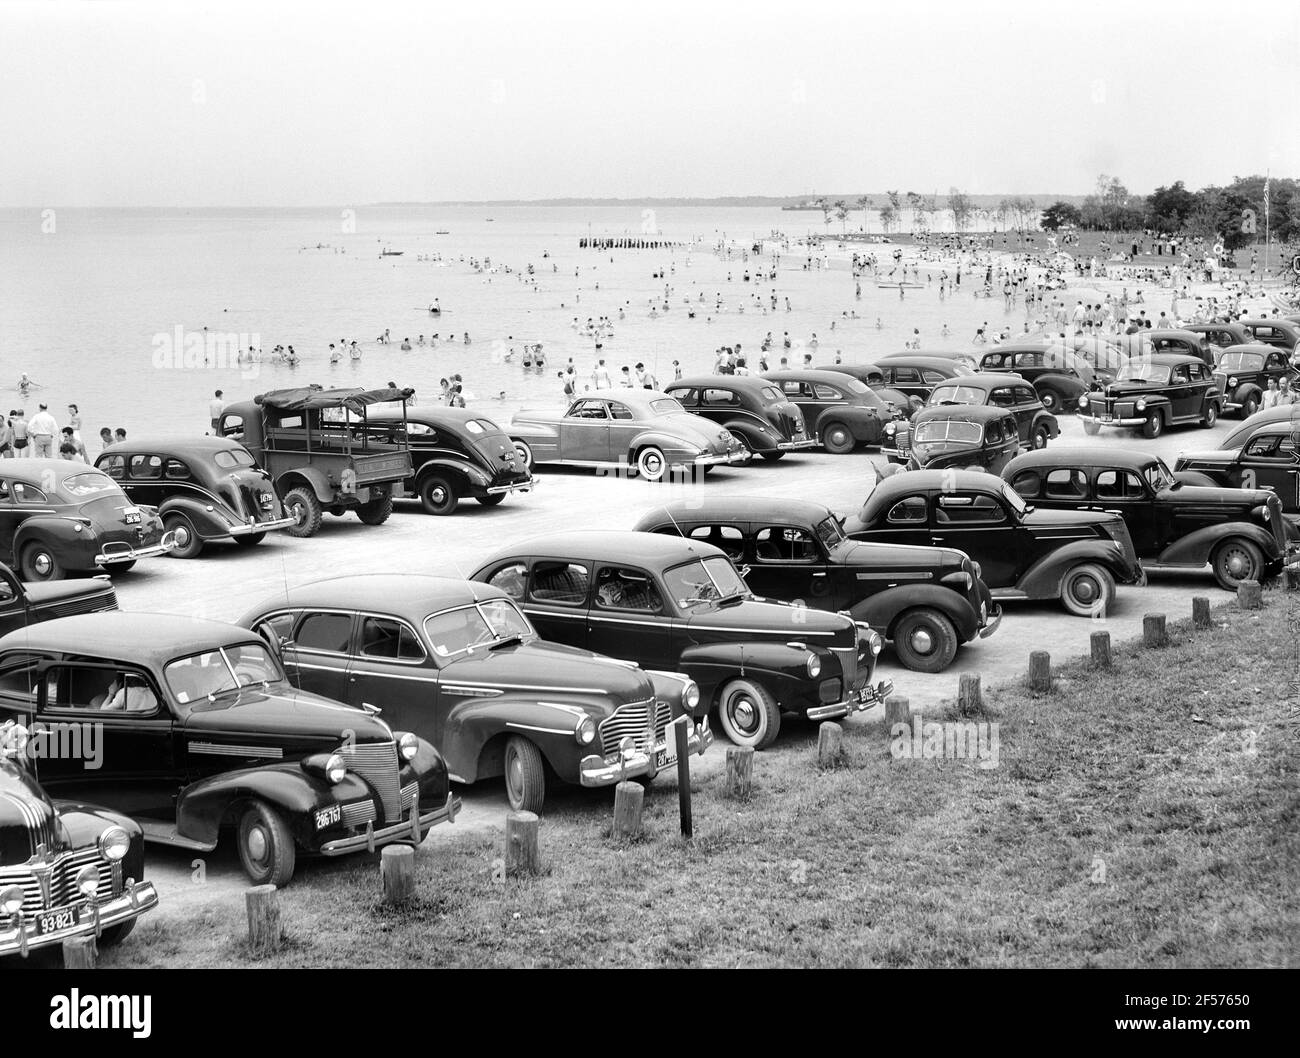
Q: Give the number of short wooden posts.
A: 15